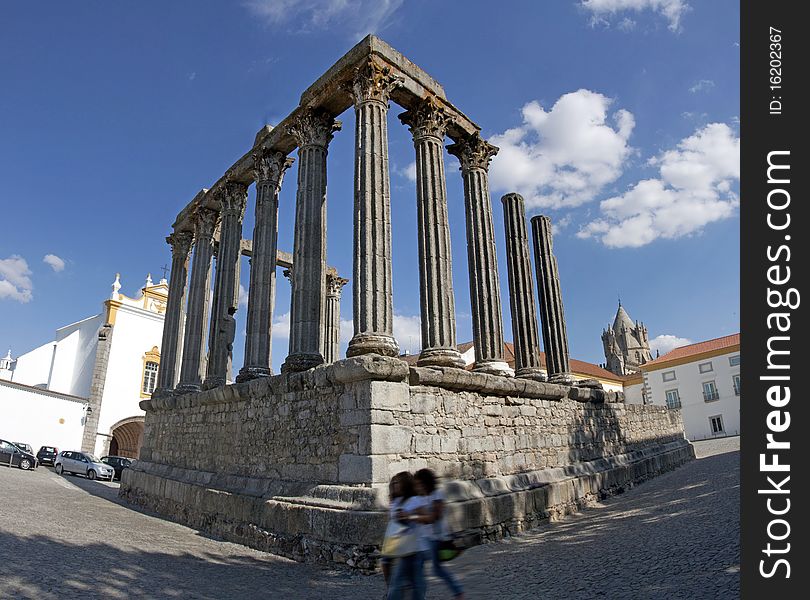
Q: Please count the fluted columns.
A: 11